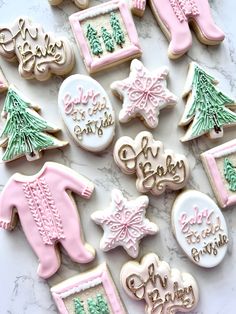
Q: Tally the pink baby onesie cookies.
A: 2